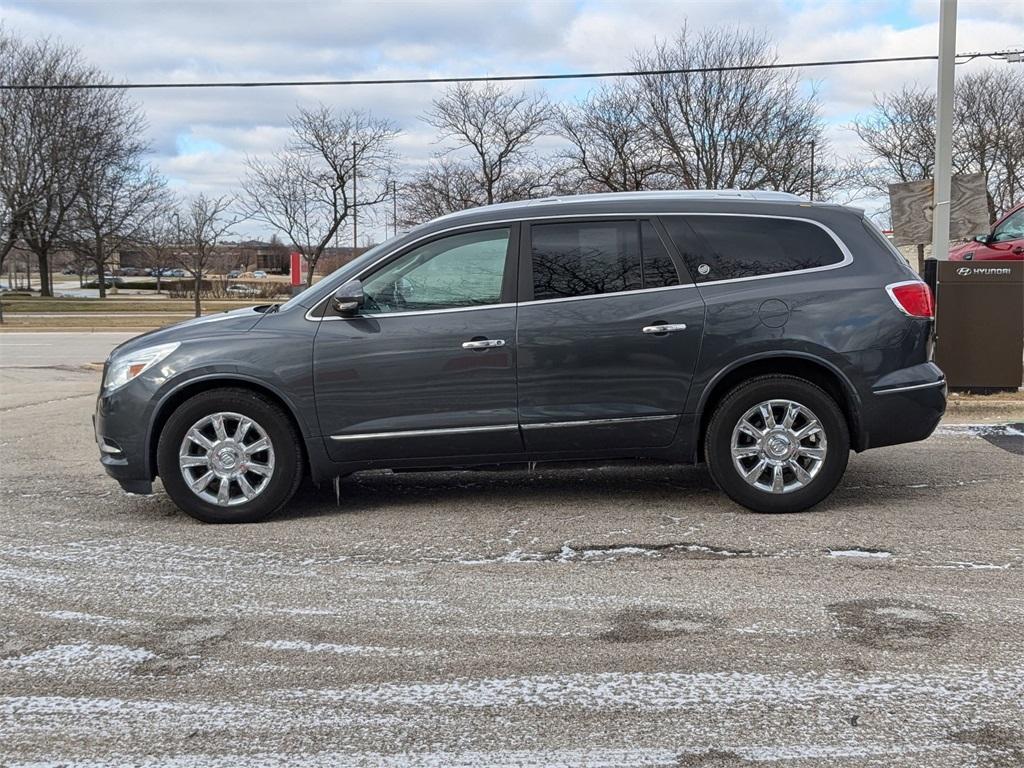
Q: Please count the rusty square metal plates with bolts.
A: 0